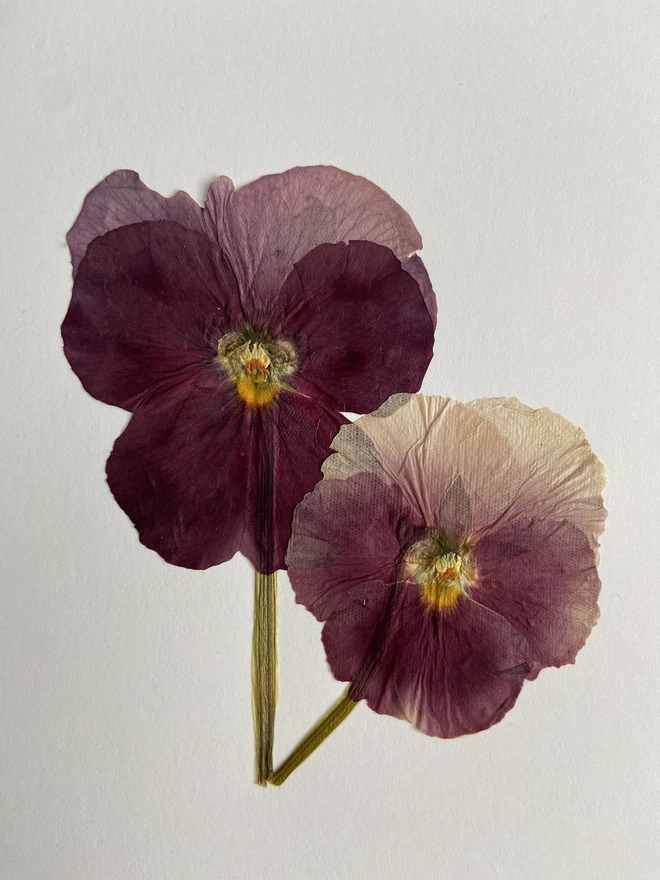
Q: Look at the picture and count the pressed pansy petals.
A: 10